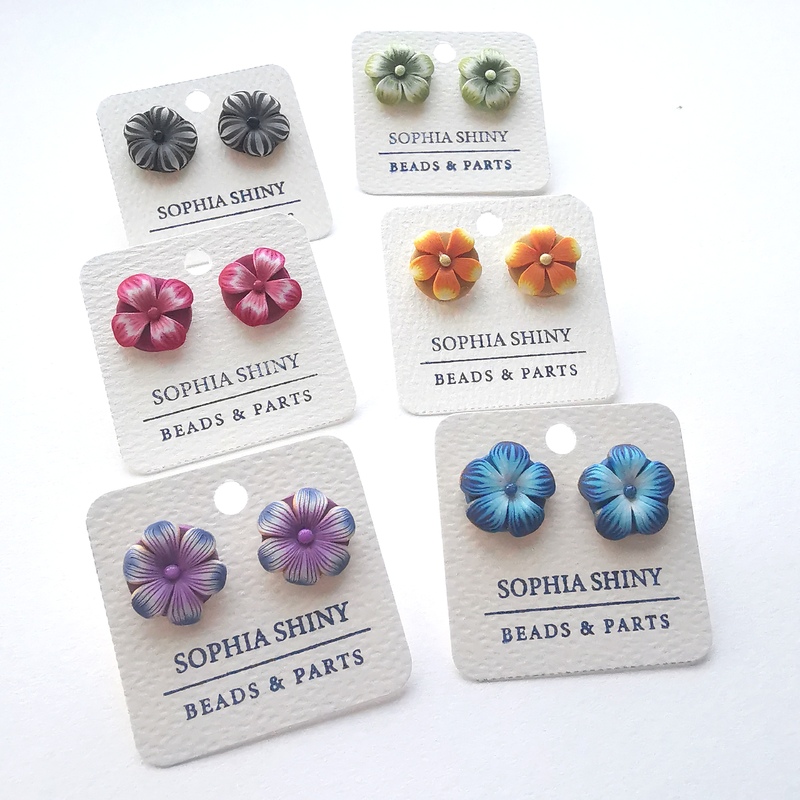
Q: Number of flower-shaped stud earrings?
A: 12